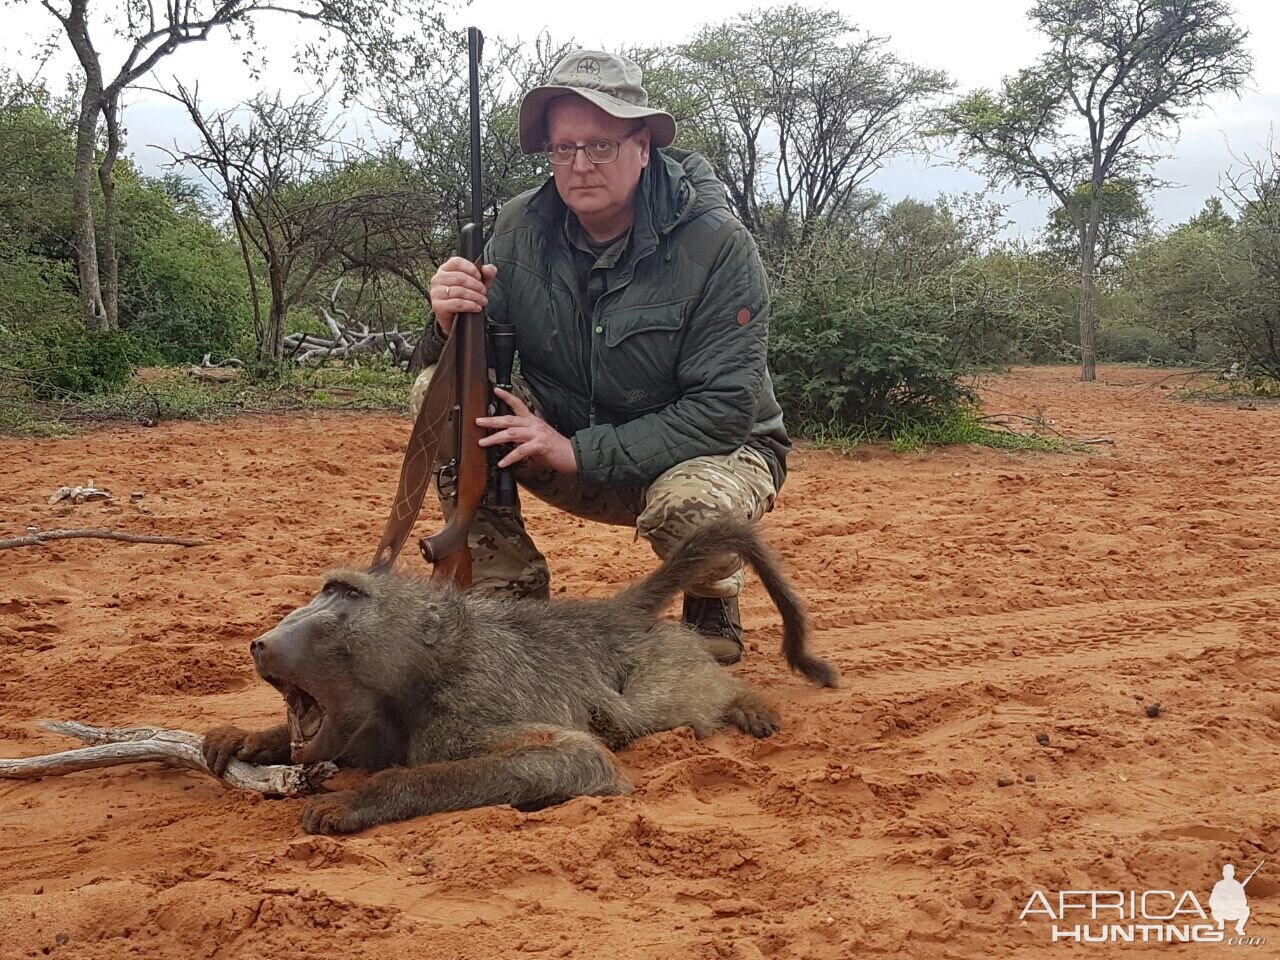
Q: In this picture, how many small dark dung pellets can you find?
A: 4